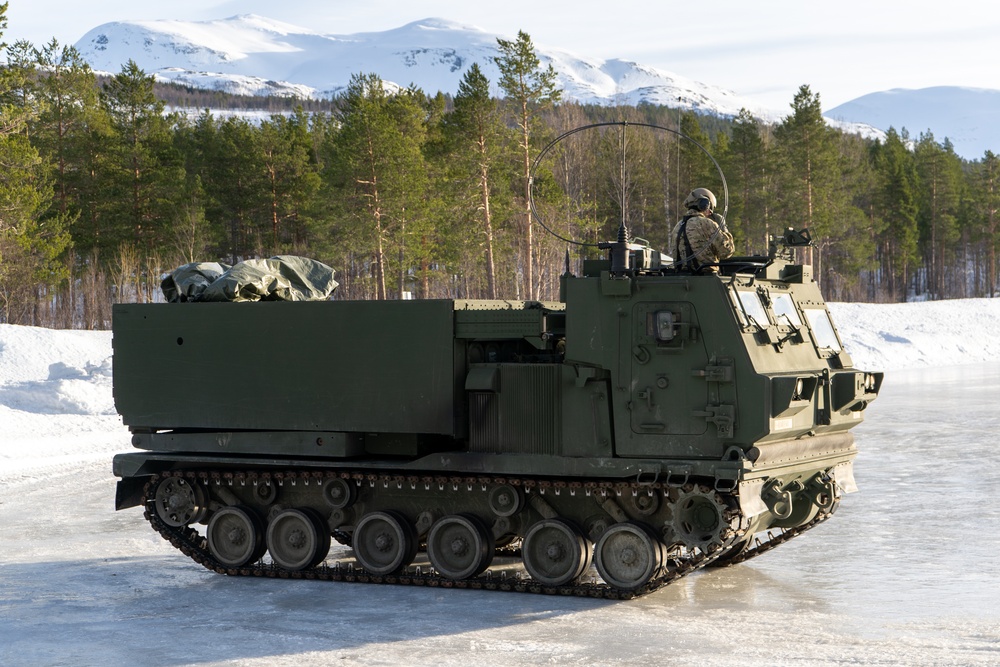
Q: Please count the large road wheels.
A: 6